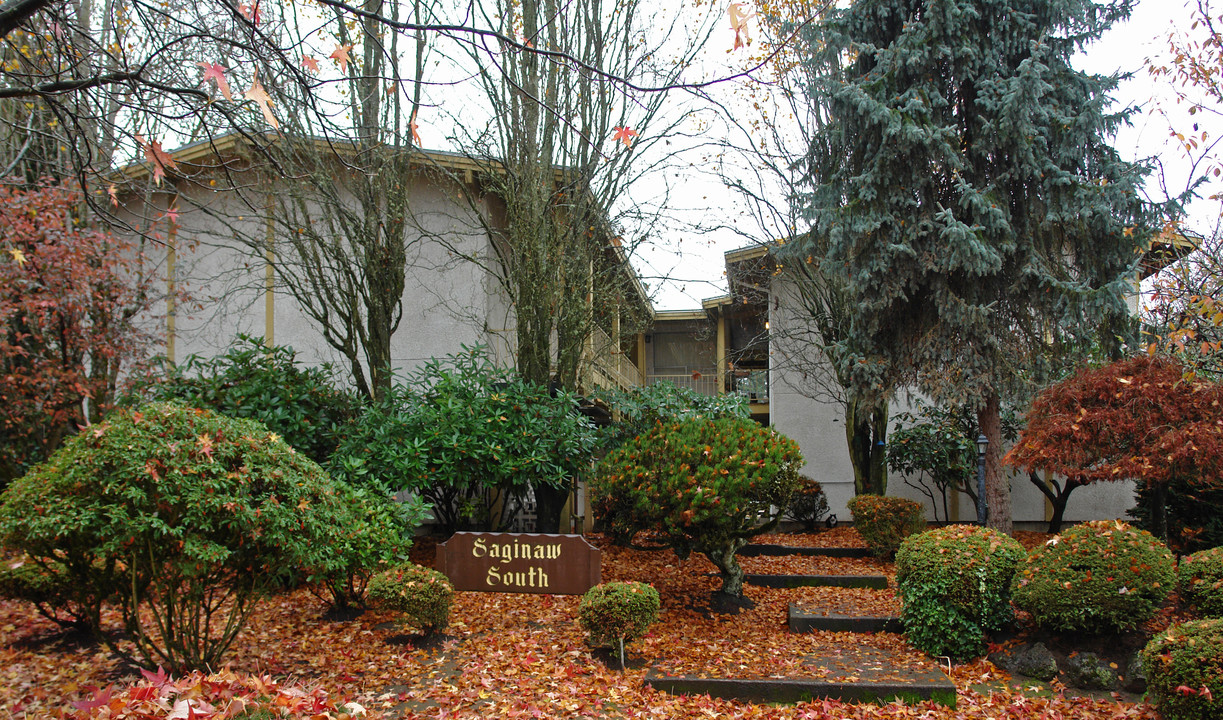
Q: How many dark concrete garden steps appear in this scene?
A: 4